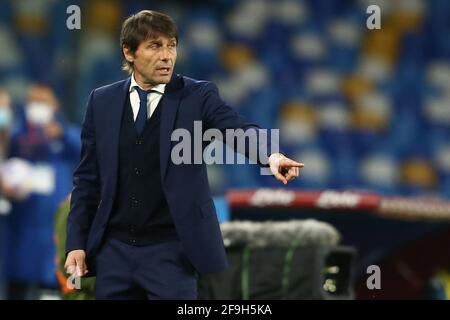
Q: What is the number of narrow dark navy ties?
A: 1